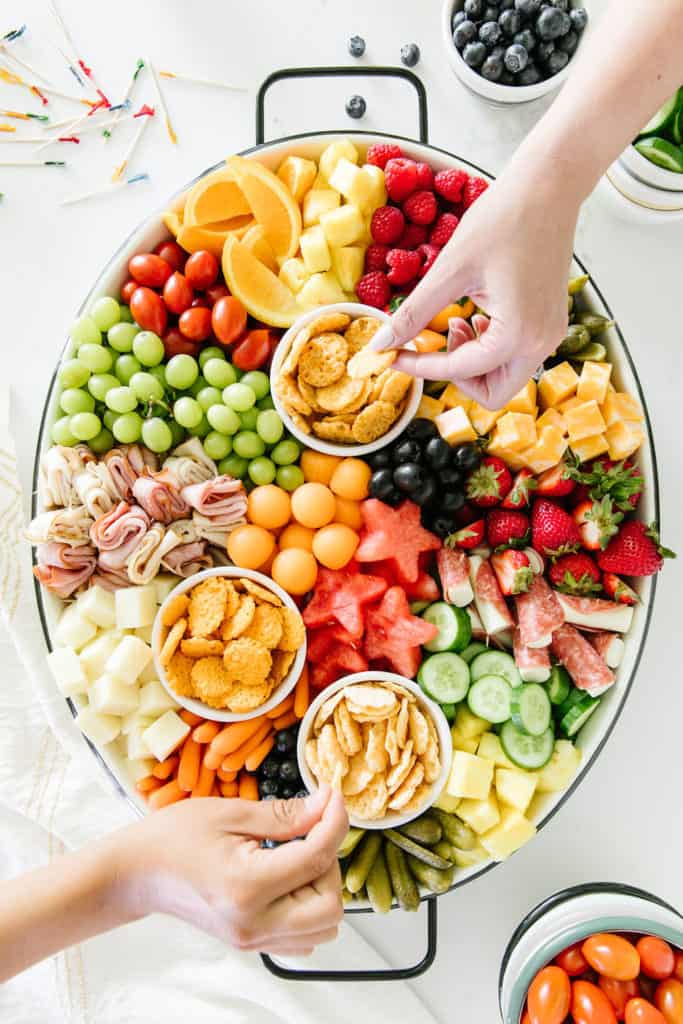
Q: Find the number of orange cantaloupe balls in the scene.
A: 9